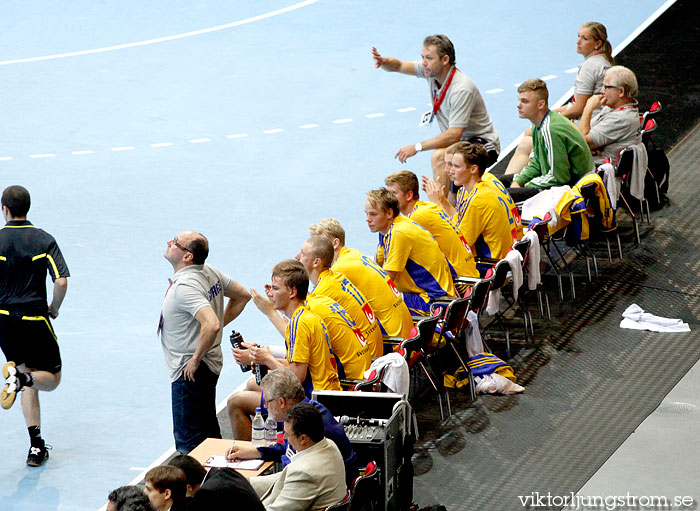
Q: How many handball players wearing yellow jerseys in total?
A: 8